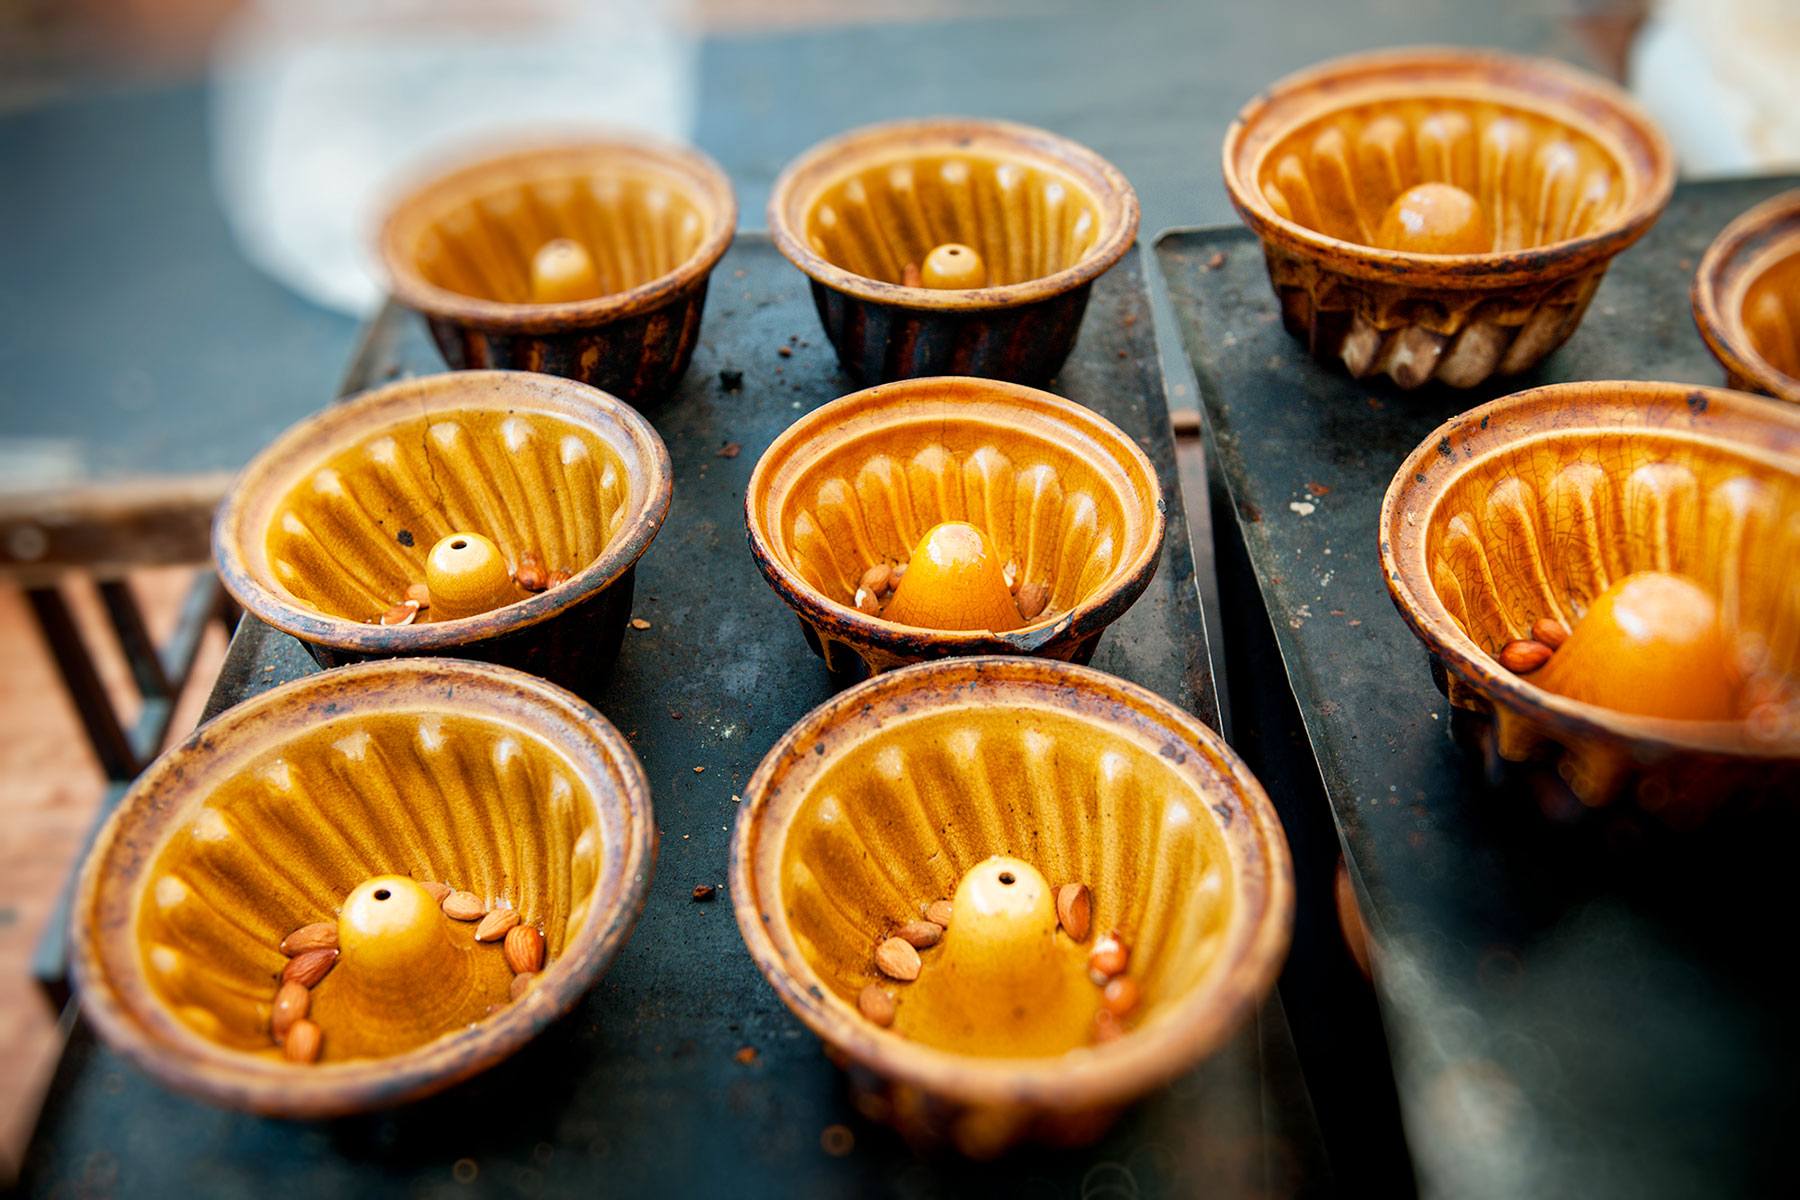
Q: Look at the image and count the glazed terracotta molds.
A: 9